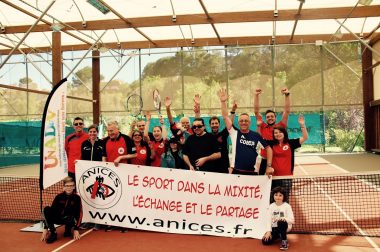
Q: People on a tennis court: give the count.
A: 15